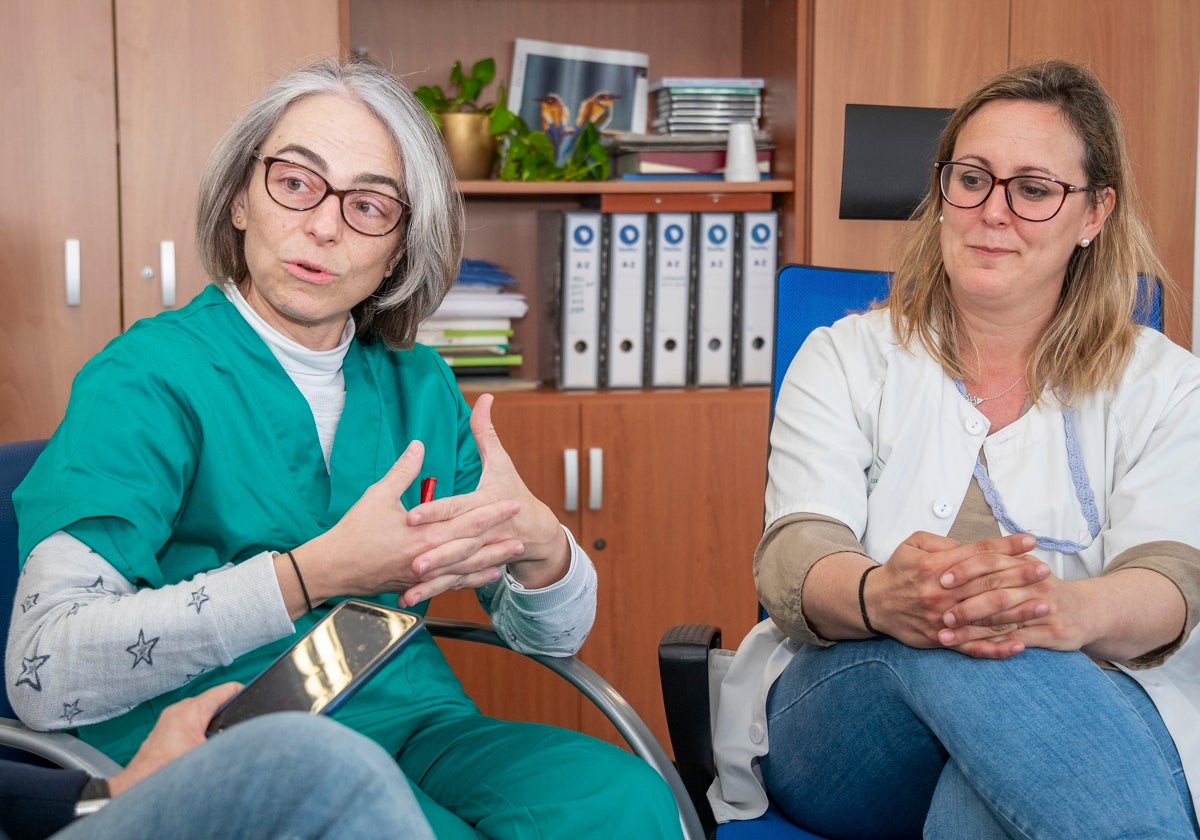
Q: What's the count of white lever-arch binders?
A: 5